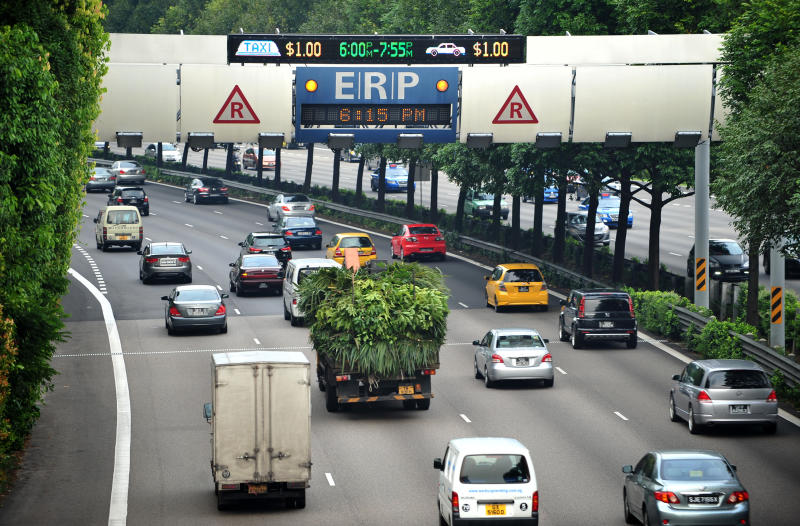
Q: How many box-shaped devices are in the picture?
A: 9